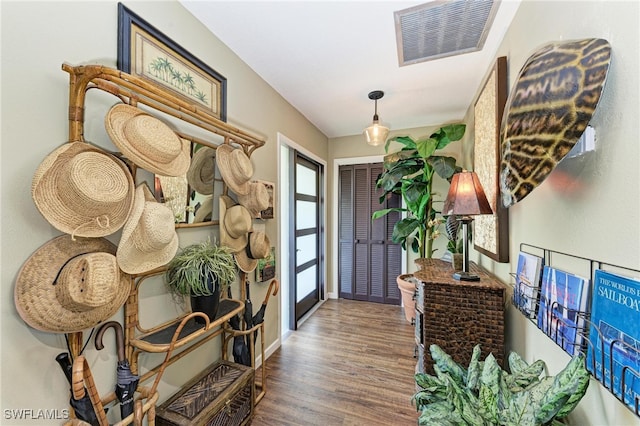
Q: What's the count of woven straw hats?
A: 8